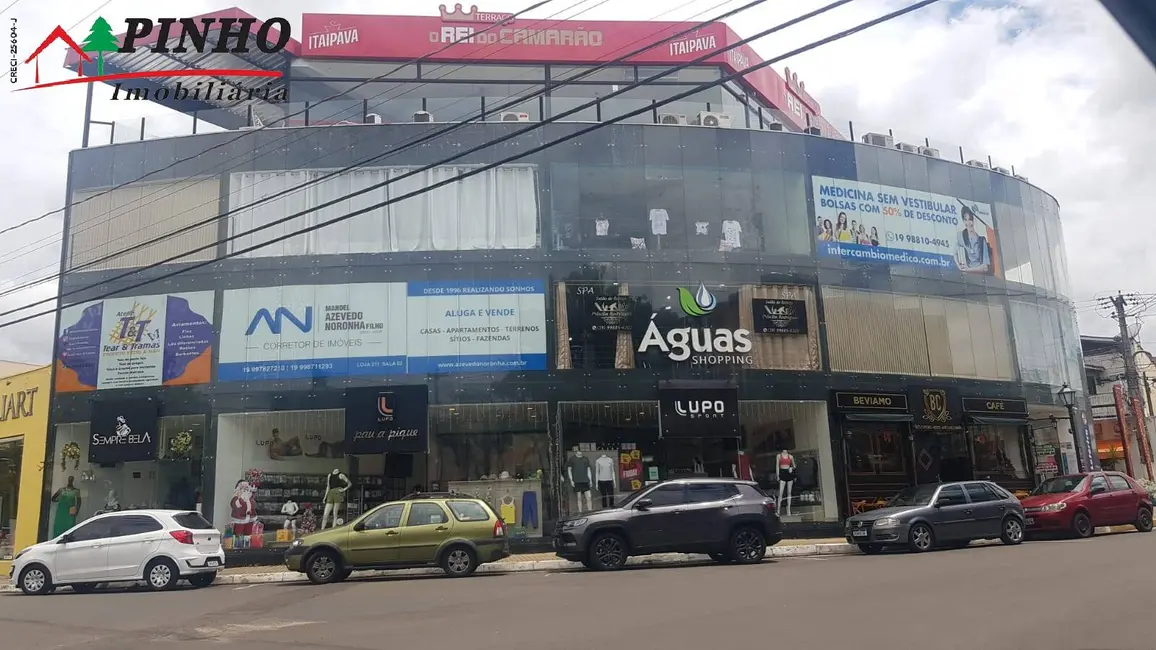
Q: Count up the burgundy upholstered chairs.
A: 0